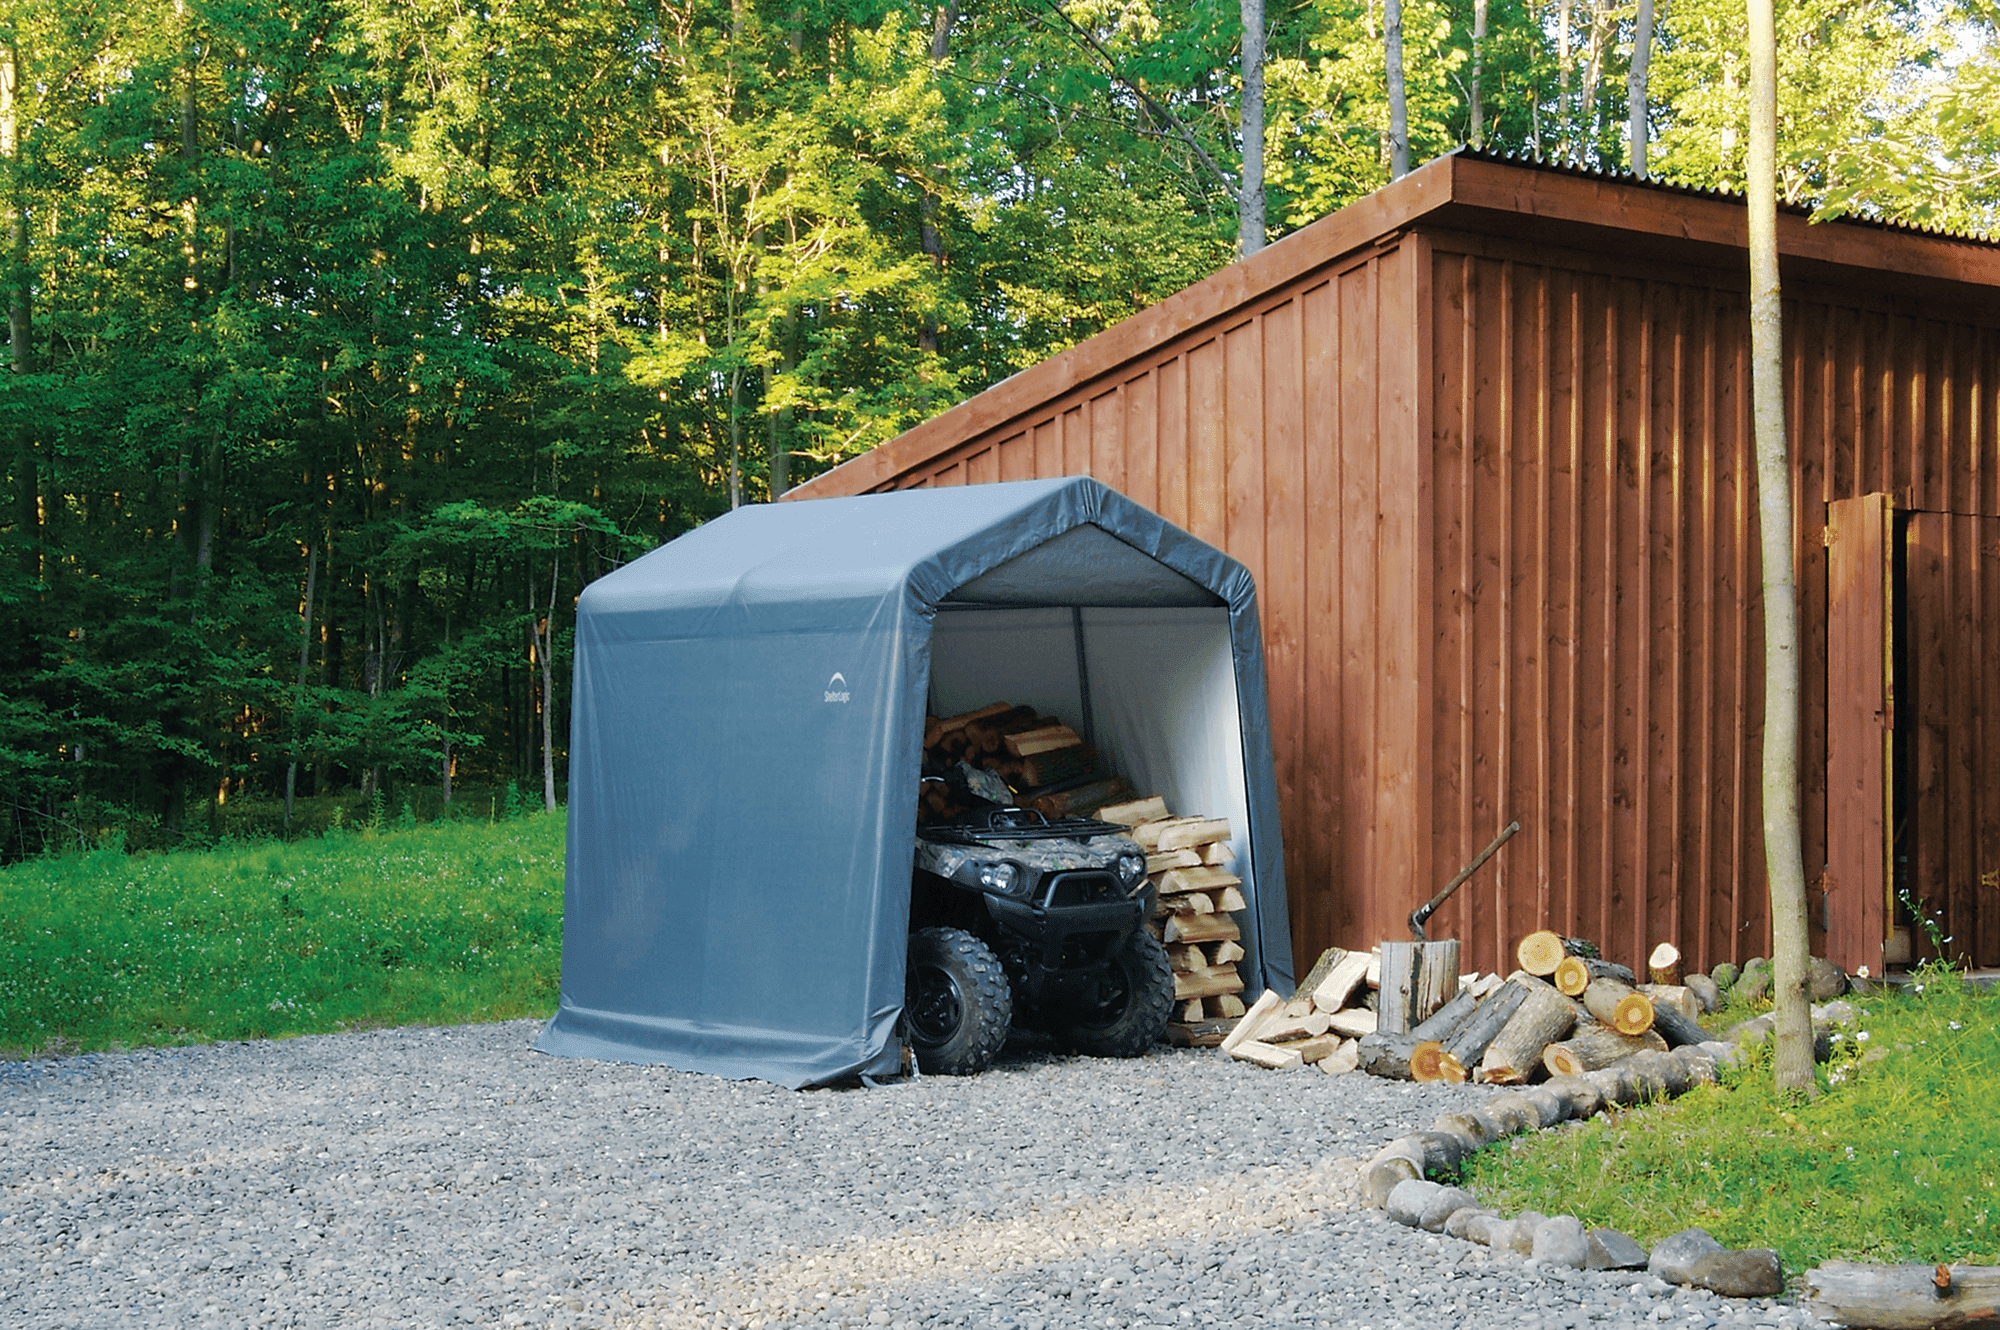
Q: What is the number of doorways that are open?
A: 2